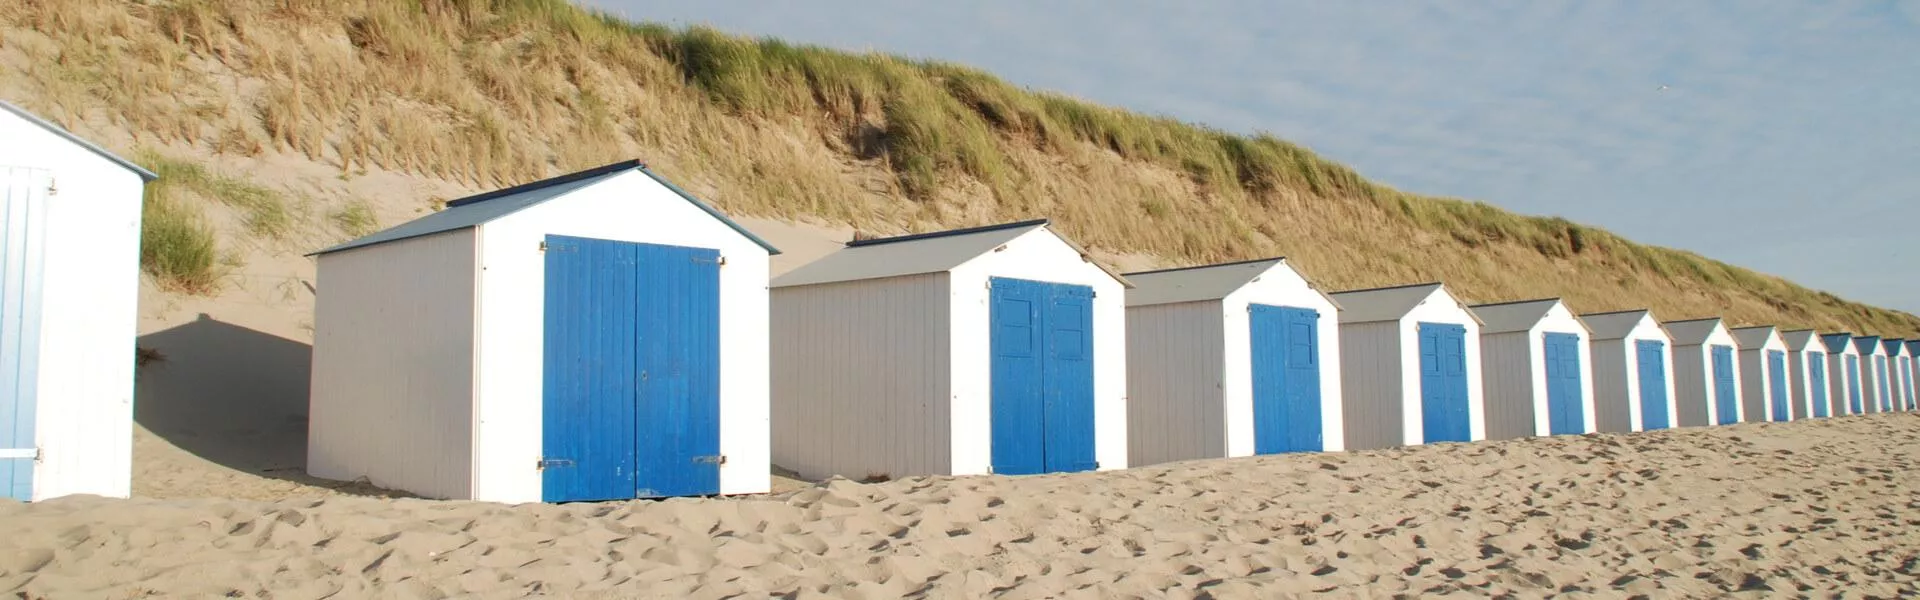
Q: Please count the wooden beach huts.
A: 14